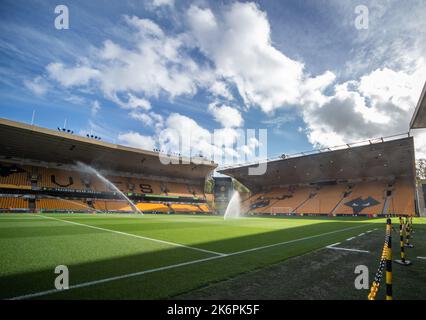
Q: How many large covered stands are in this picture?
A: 2